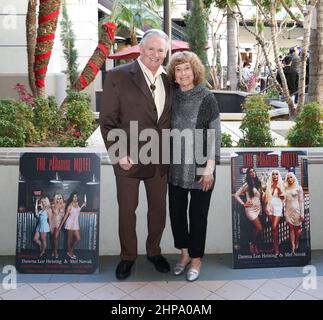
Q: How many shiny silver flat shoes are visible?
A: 2